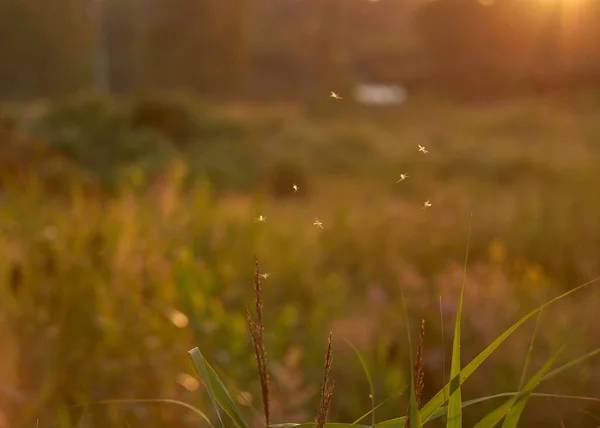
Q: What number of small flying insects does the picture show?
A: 8